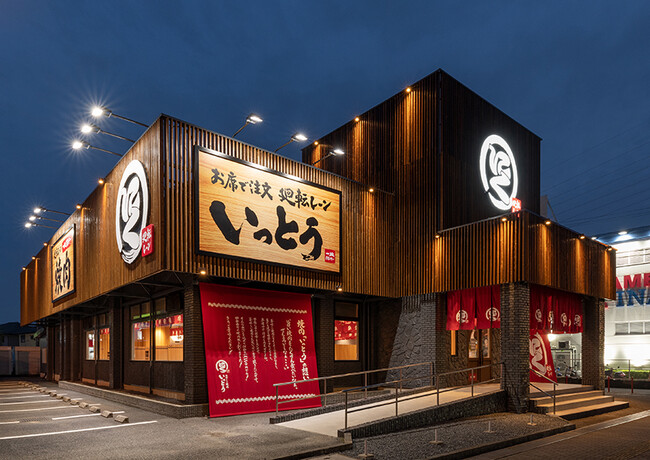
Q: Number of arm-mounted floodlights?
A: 9